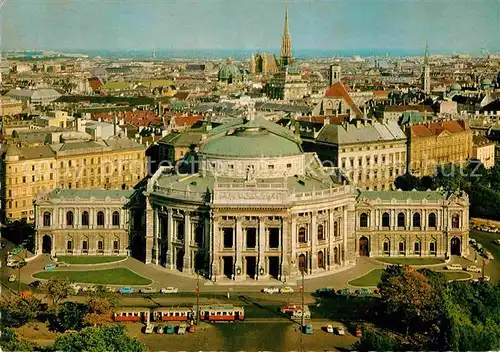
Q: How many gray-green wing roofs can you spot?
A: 2